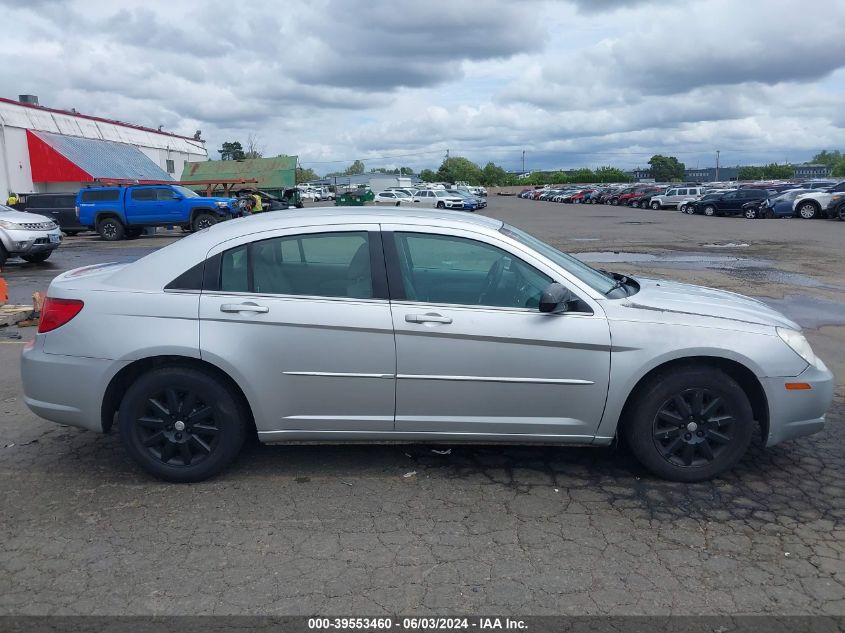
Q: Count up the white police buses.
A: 0